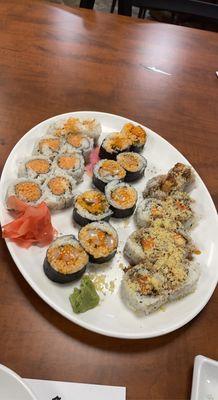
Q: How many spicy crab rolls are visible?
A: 8